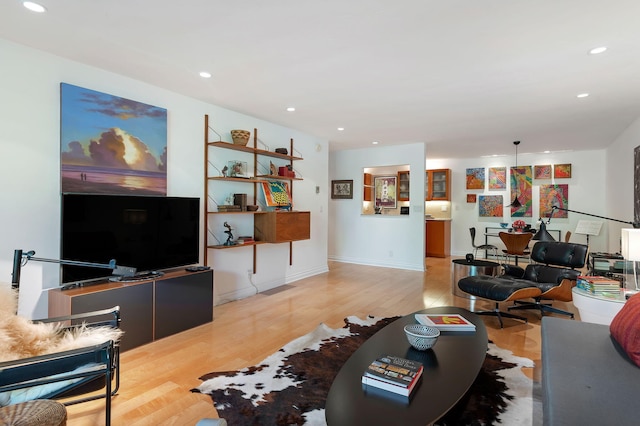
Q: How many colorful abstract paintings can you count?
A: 8